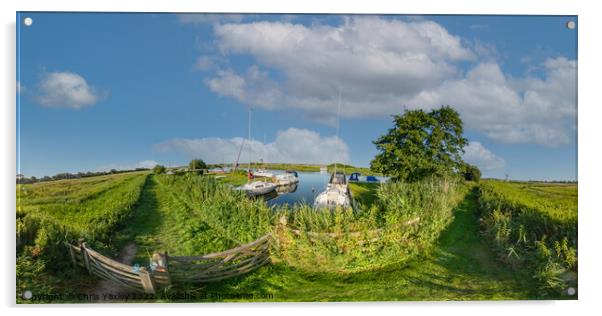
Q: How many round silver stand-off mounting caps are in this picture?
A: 4